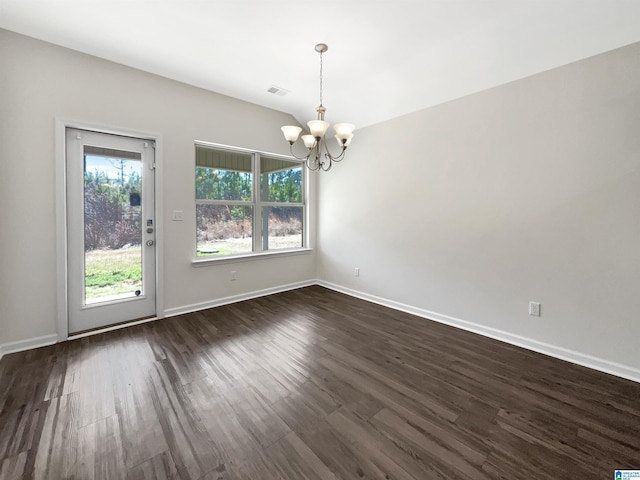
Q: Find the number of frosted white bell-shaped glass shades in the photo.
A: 5